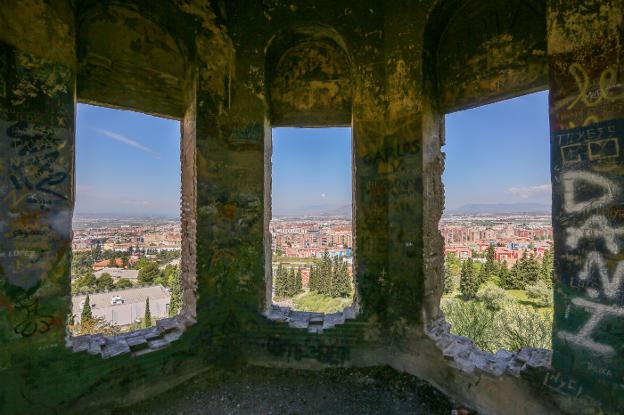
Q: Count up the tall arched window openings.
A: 3